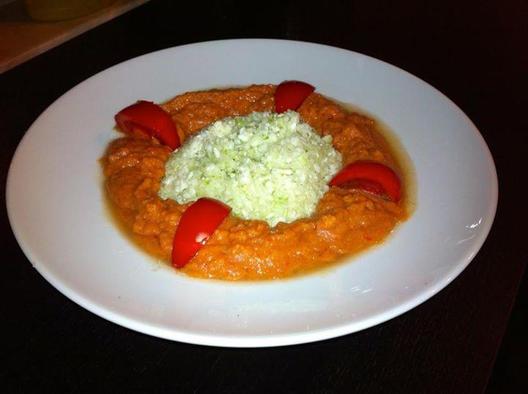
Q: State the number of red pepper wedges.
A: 4